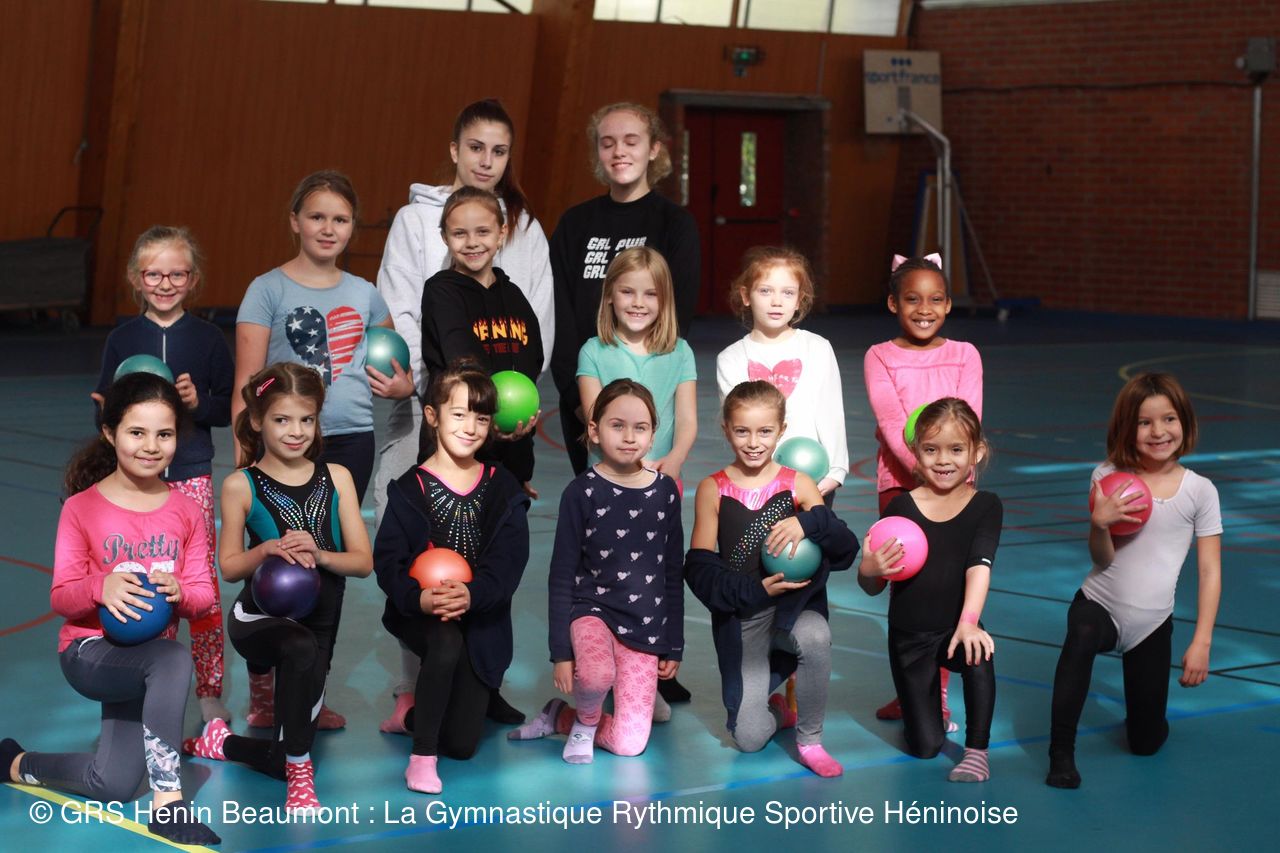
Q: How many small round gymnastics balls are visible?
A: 11